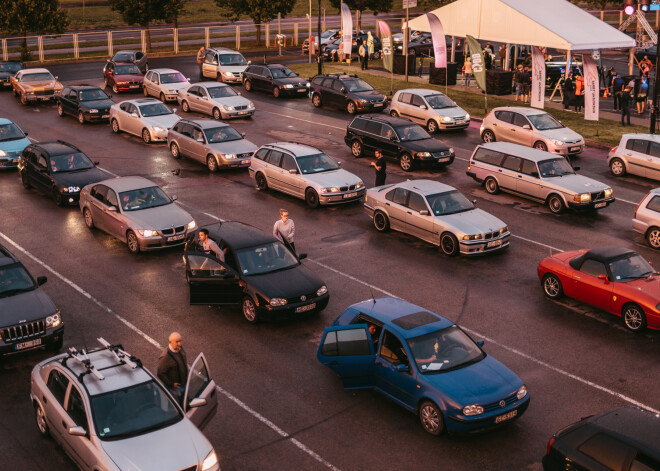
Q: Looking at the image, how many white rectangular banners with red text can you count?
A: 2